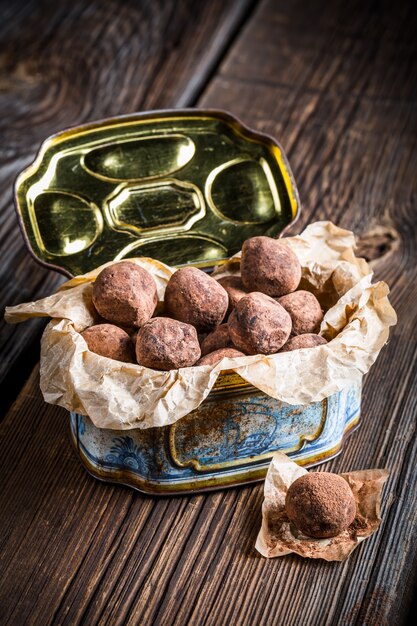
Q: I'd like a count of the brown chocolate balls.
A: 12